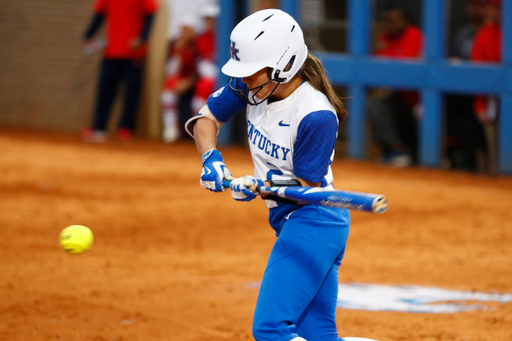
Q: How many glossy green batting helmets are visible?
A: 0